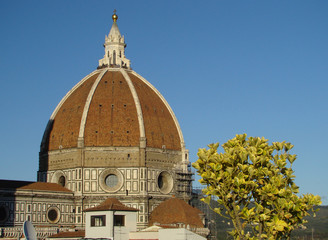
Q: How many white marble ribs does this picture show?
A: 4